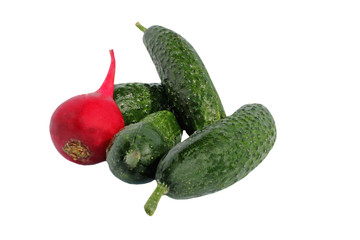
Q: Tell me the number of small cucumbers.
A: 4